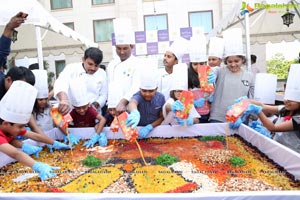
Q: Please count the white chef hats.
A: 13